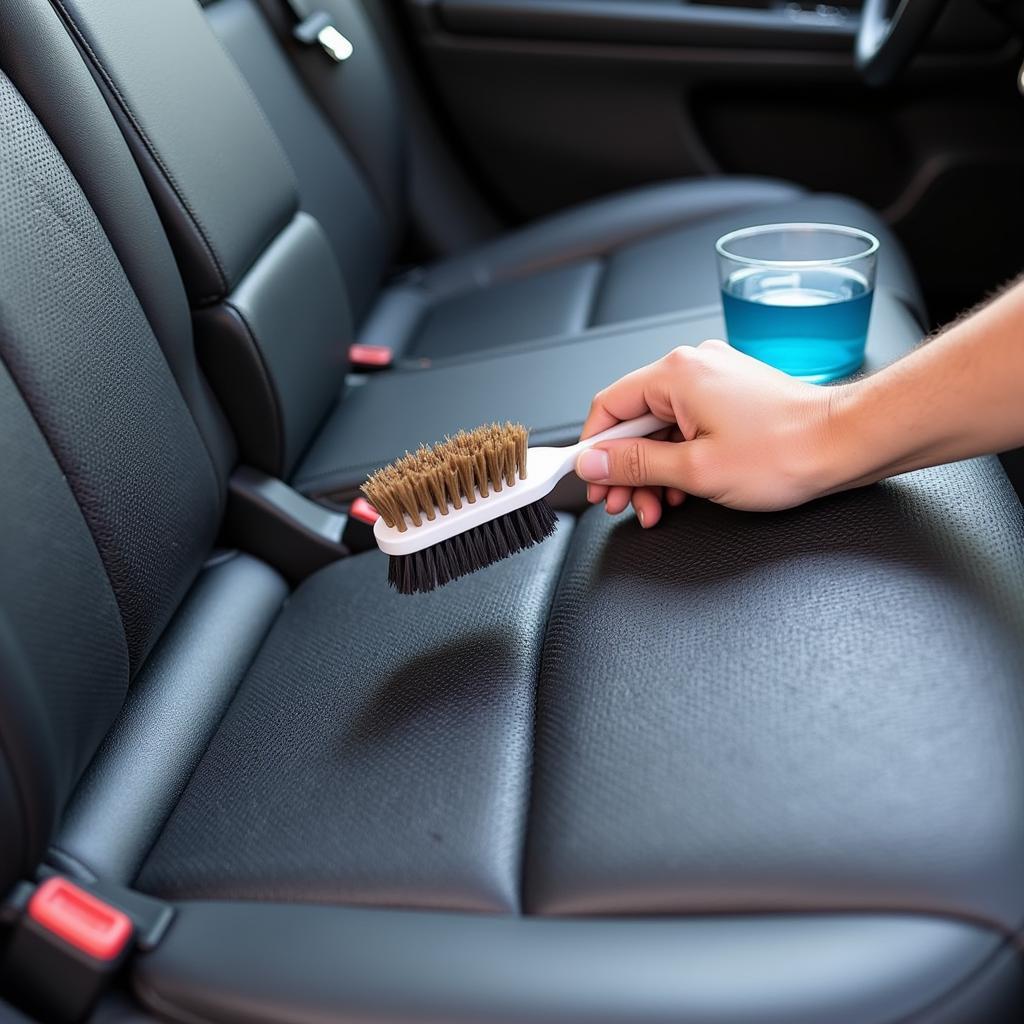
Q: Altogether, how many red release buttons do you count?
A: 3